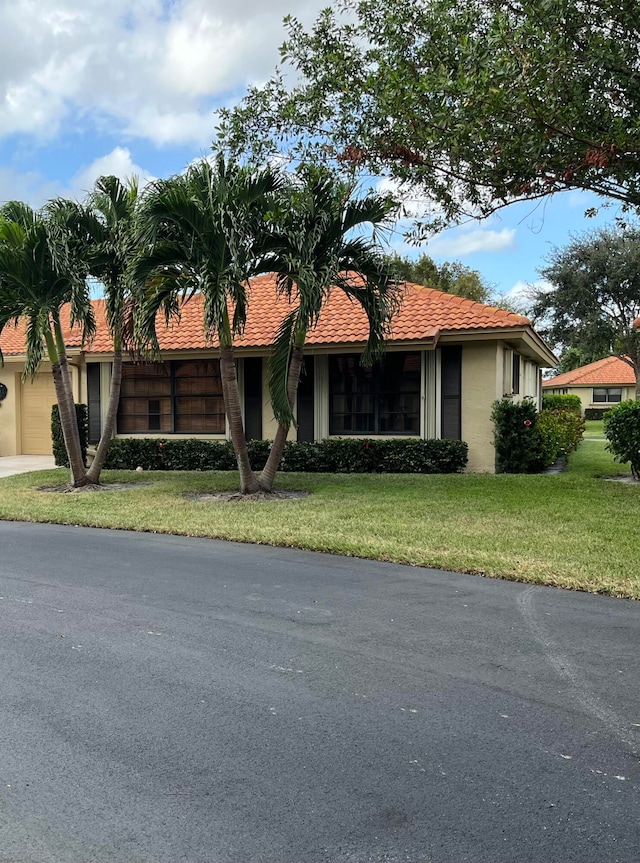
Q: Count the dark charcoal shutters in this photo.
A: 4